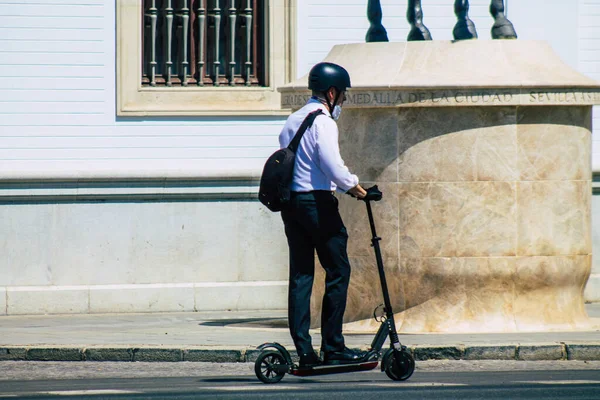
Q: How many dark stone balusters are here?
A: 4